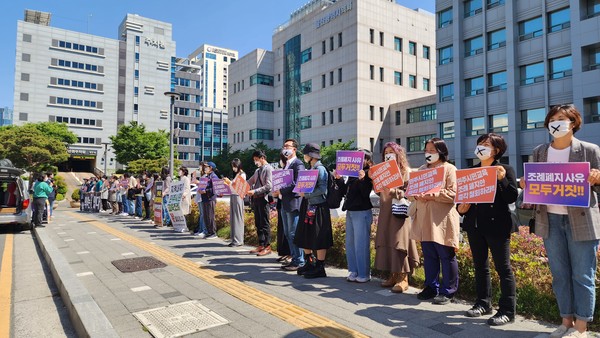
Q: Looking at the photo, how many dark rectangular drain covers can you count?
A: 1